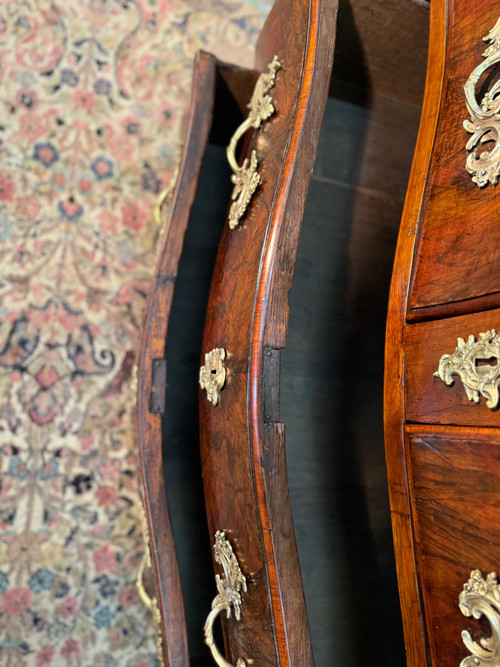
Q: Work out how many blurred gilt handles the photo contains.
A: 2